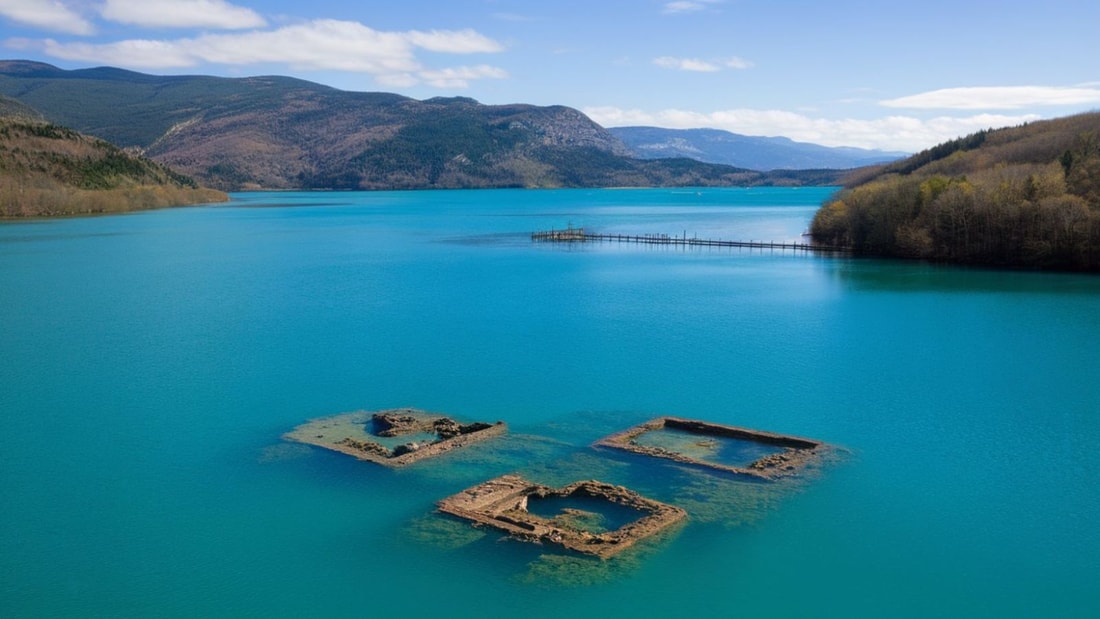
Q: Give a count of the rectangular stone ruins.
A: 3